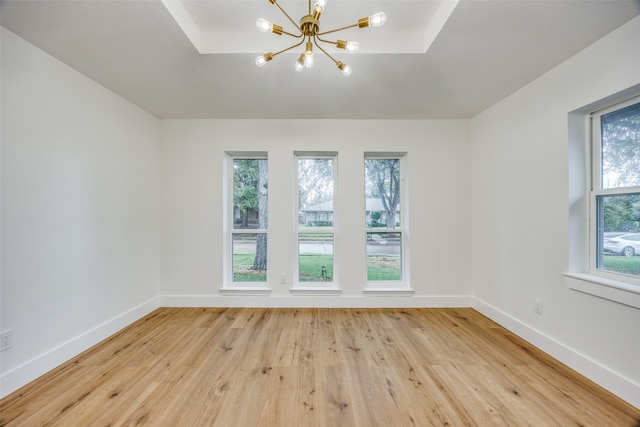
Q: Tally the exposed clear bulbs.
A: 8